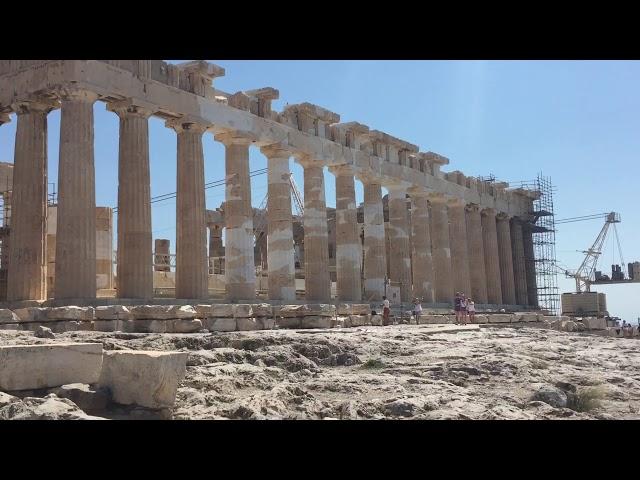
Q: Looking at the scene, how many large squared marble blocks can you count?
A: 2